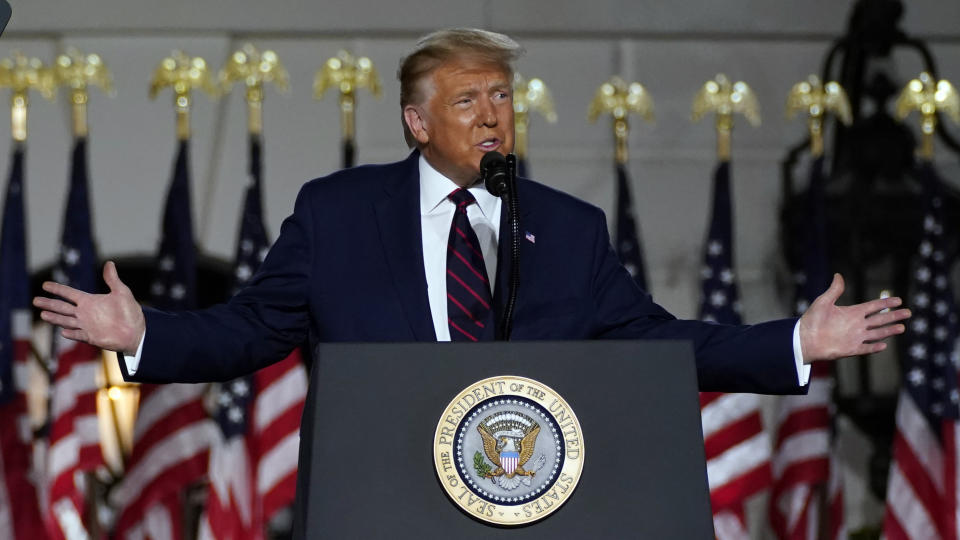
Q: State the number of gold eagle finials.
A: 10